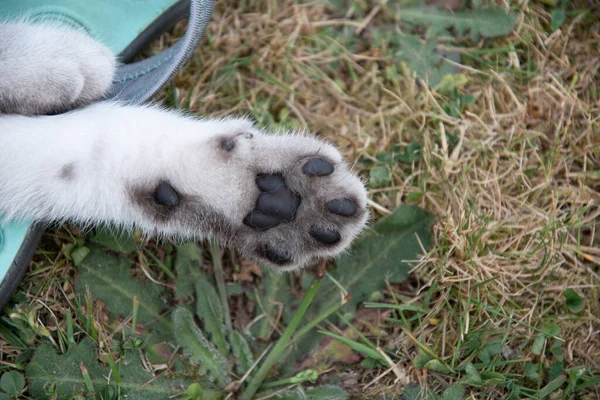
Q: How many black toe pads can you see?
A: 4